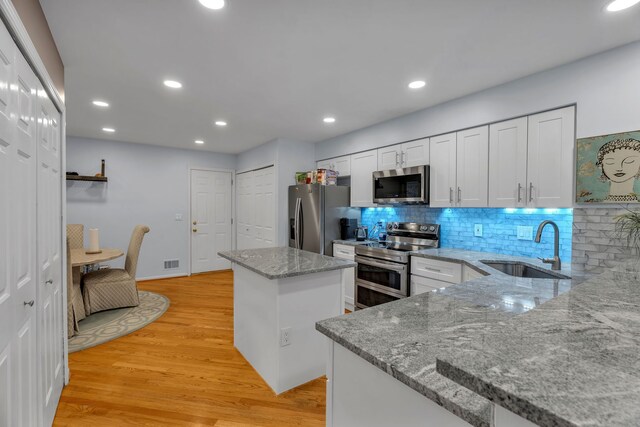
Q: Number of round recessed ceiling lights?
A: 9